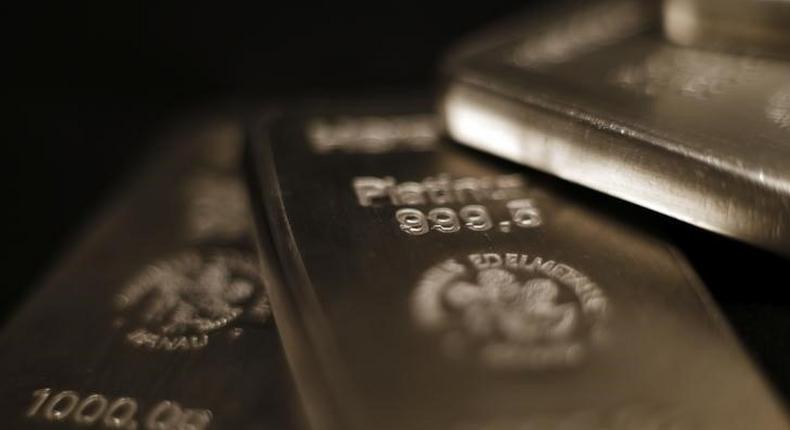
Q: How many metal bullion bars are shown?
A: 4